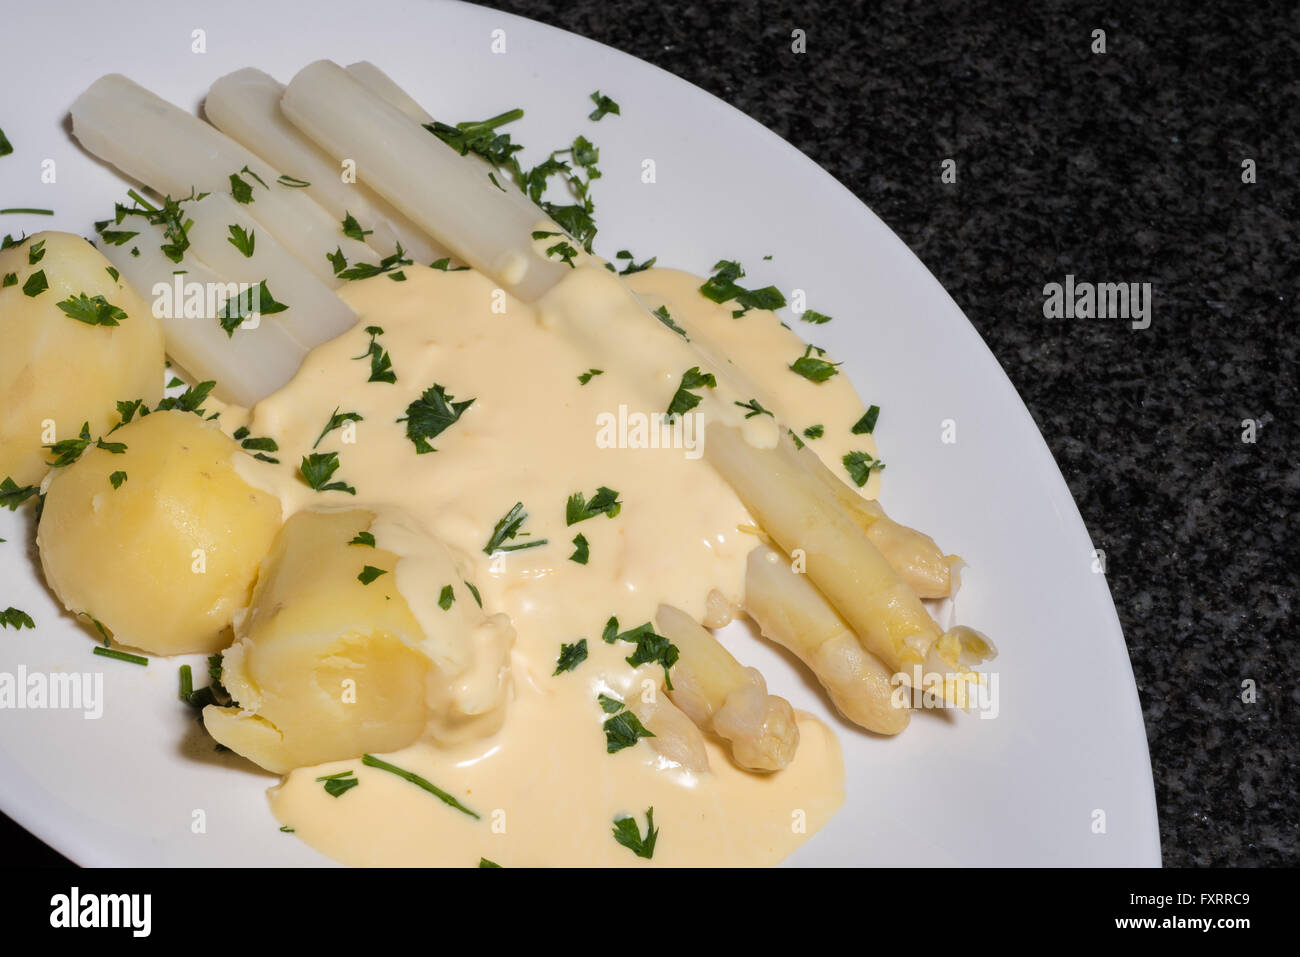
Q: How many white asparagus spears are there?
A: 6